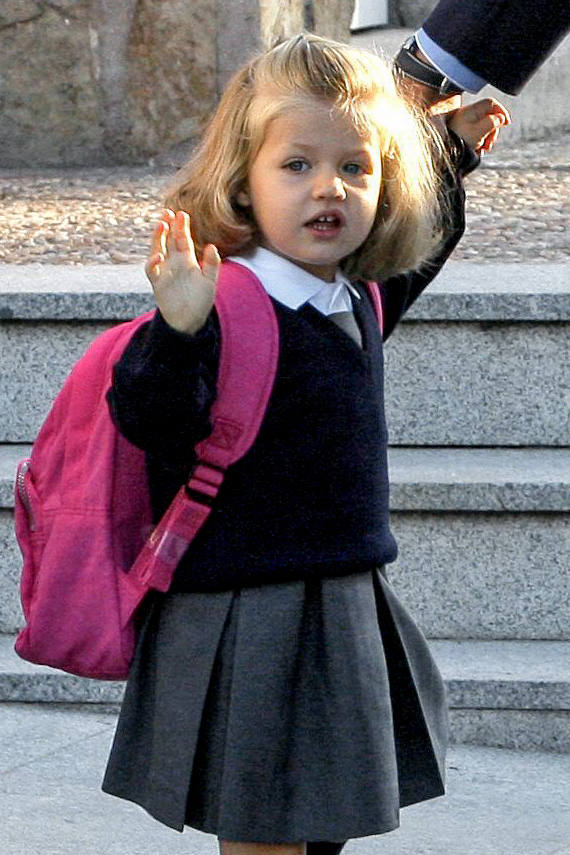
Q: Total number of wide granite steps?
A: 3